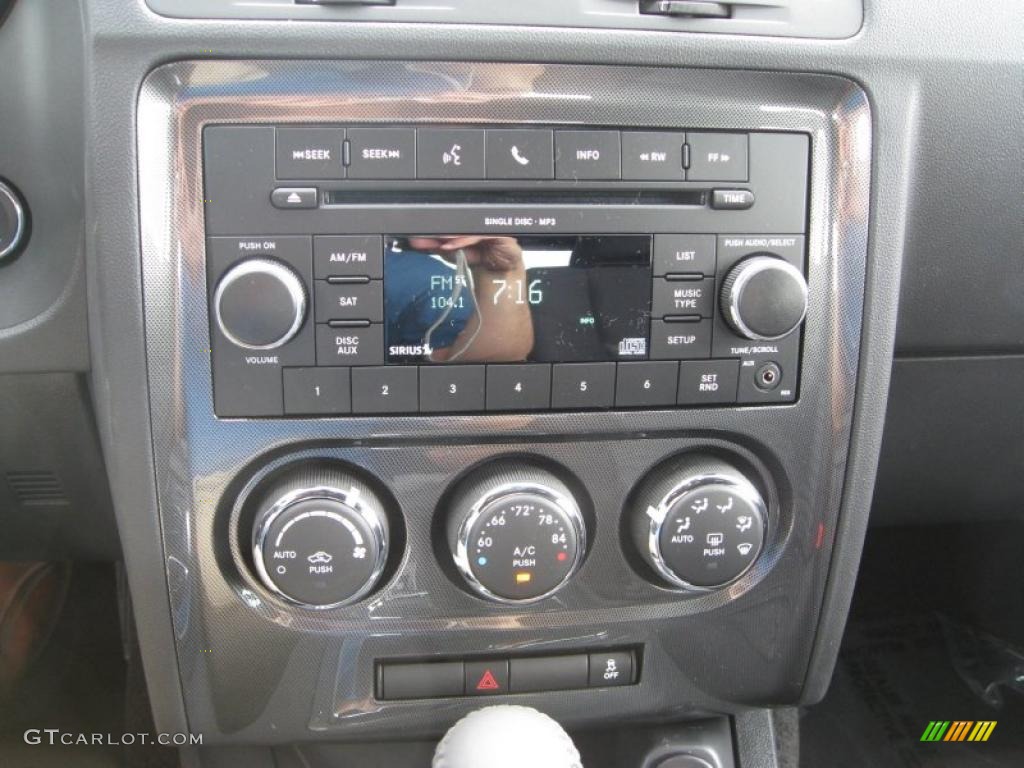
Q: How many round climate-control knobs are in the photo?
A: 3